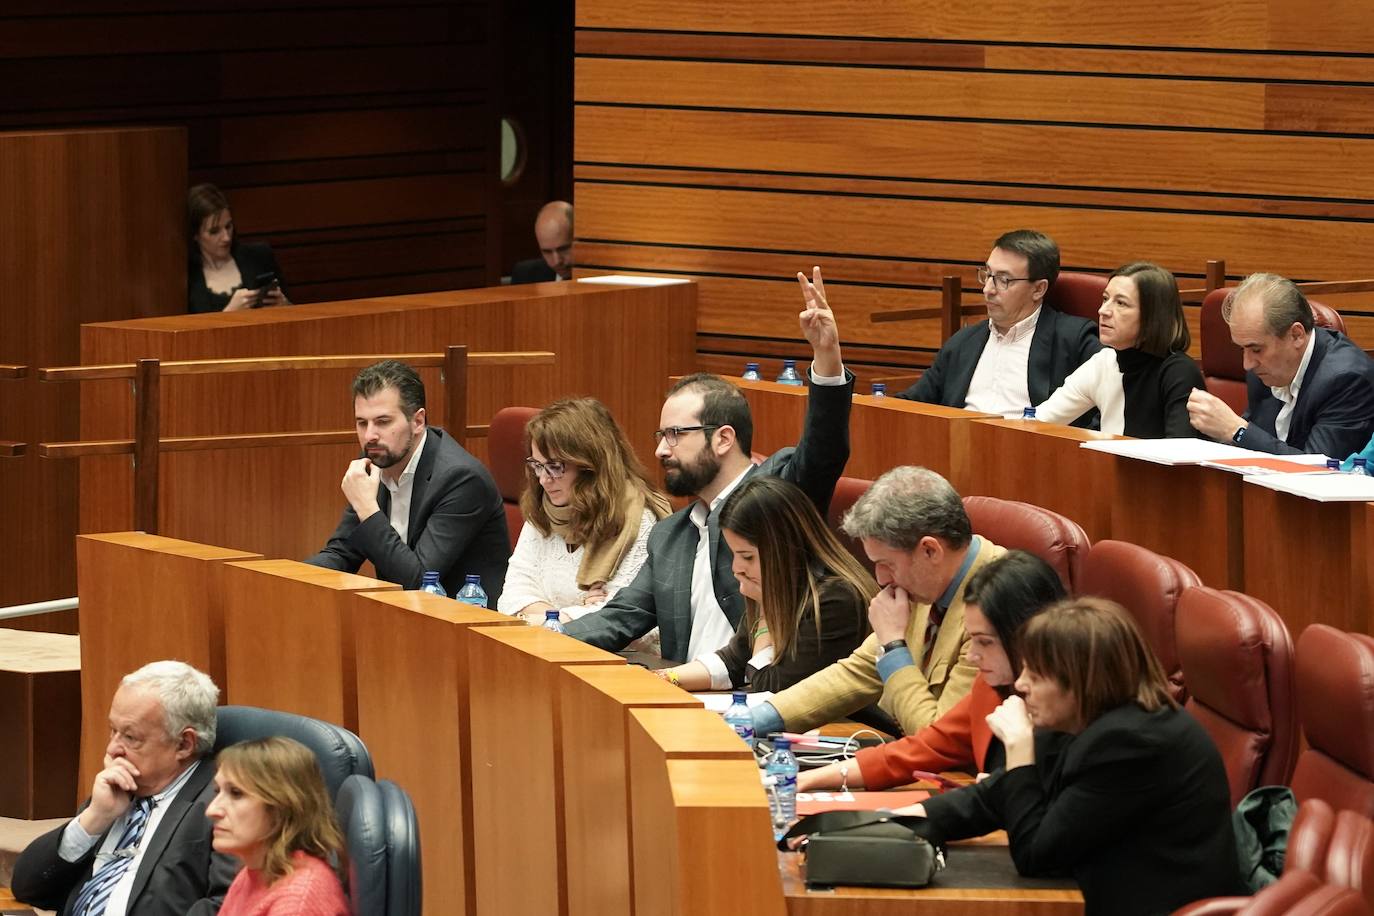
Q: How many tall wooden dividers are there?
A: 7